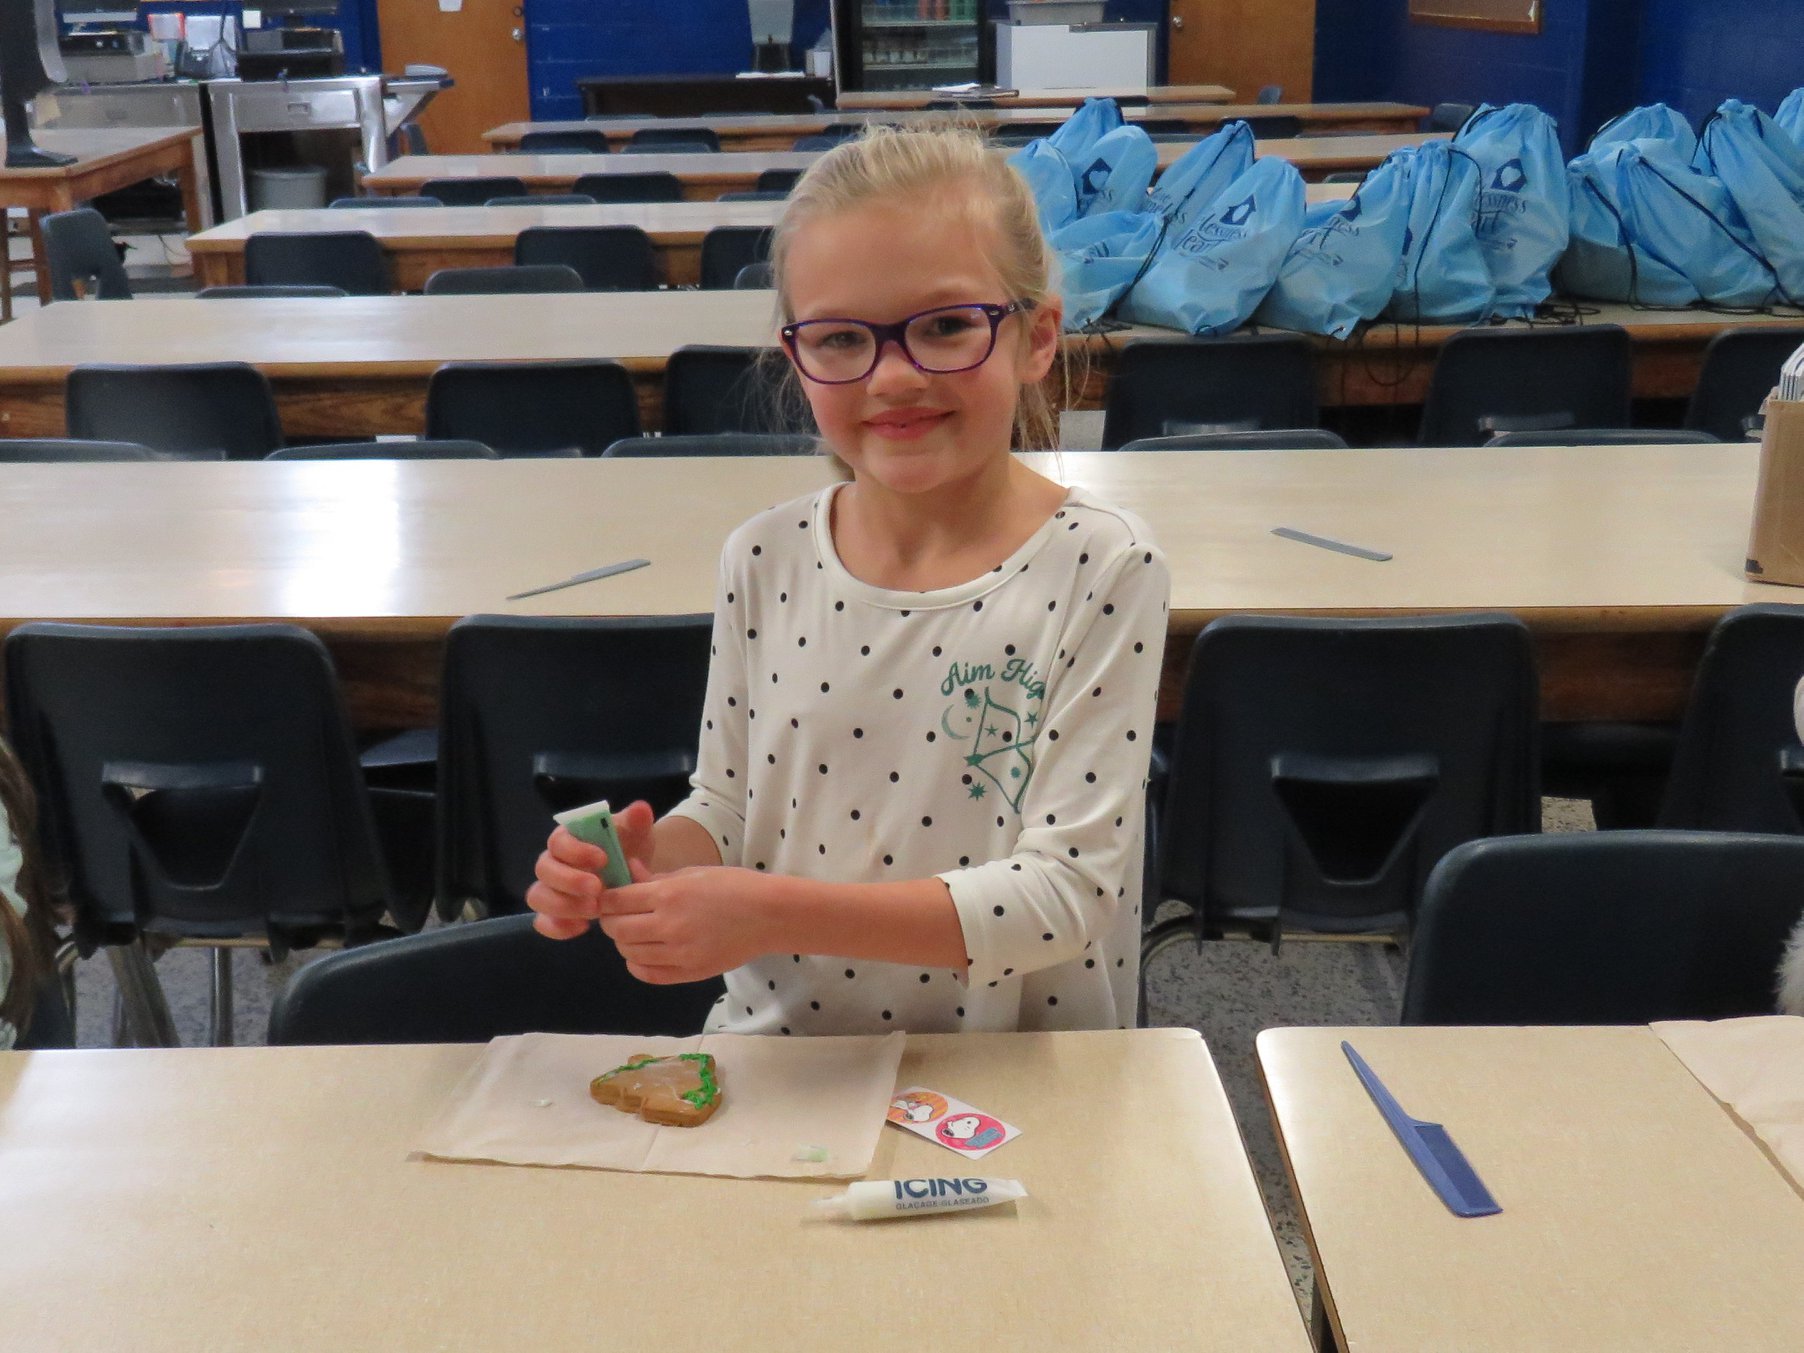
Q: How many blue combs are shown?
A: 1